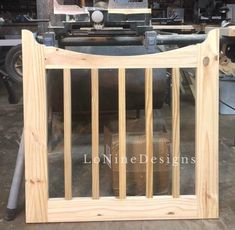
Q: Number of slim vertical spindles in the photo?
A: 5